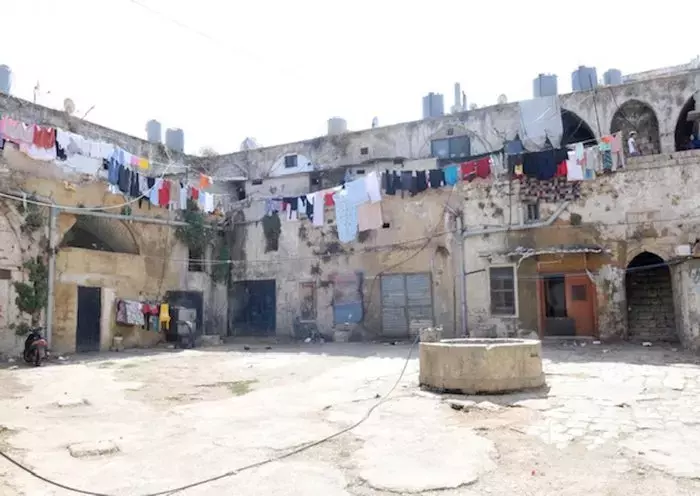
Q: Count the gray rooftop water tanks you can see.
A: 8